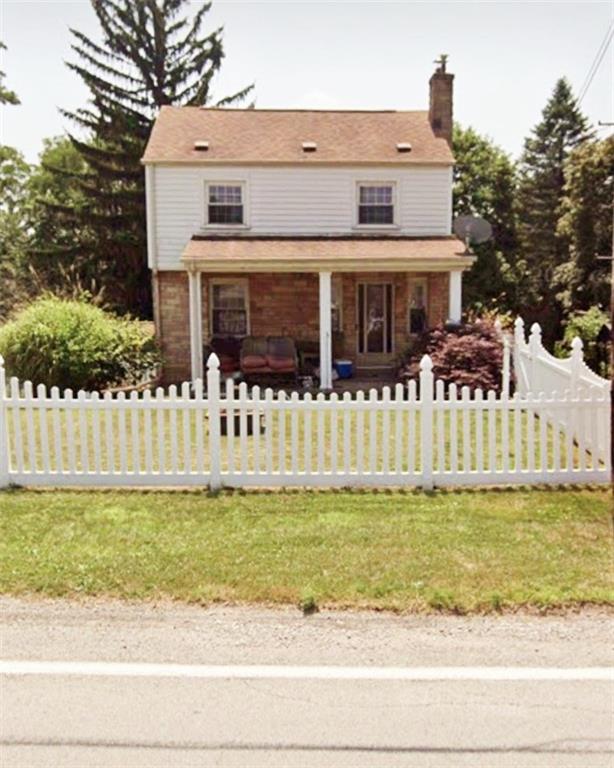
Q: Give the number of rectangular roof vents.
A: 3